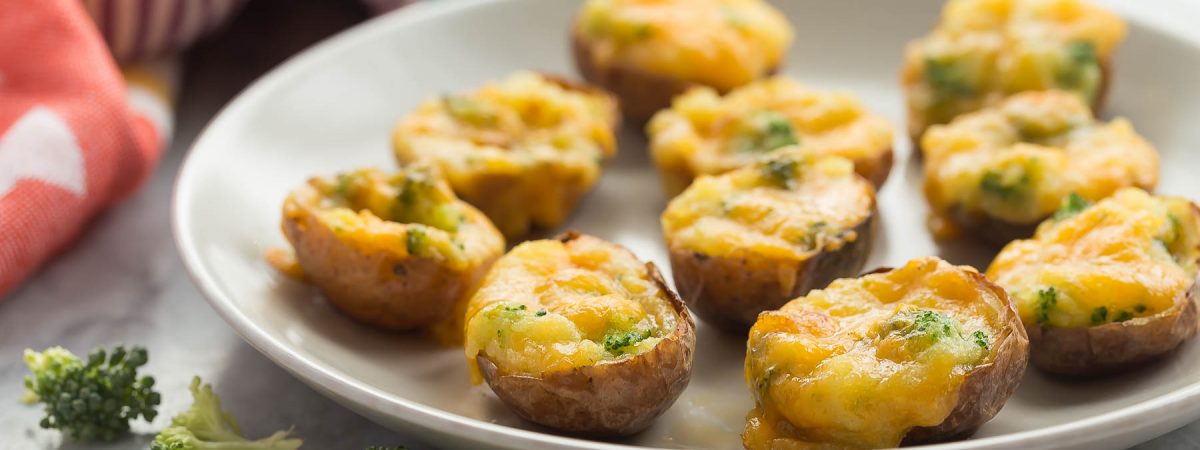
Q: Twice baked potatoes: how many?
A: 10